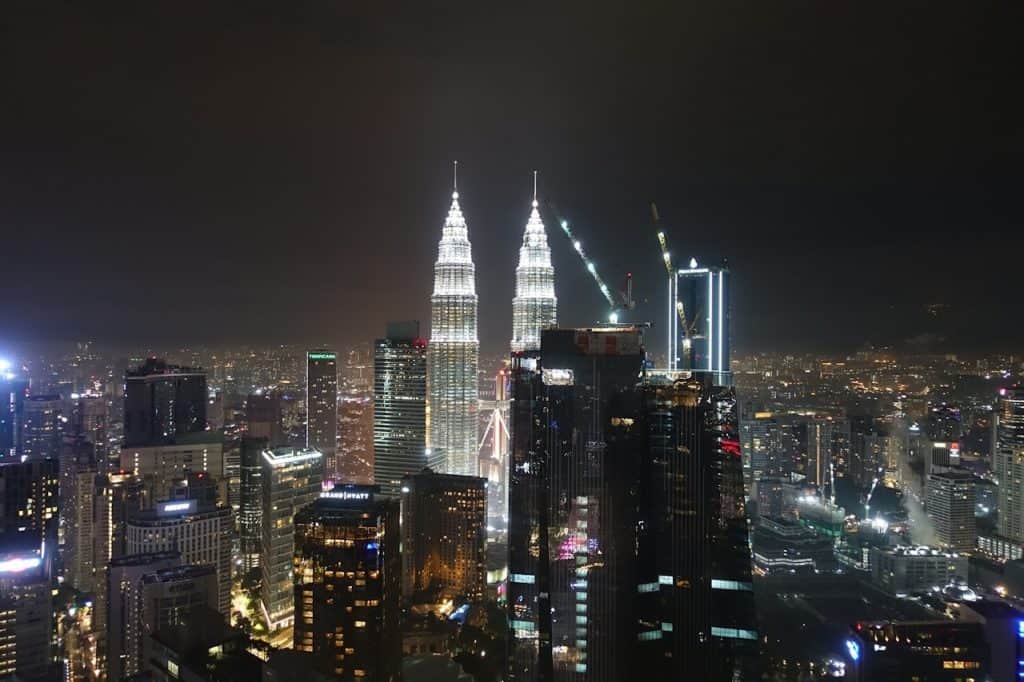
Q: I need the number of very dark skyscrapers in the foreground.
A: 2